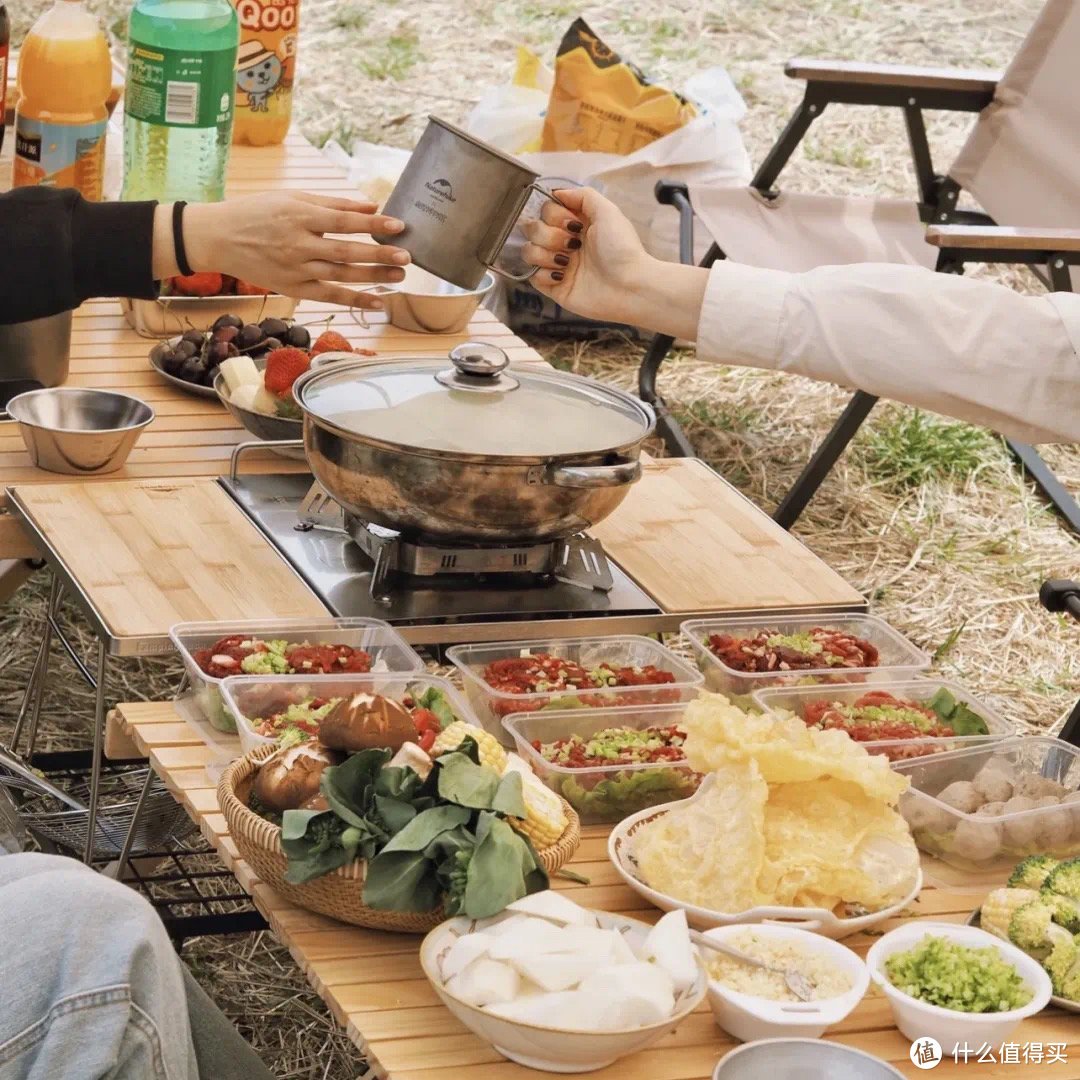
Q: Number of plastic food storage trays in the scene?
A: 7